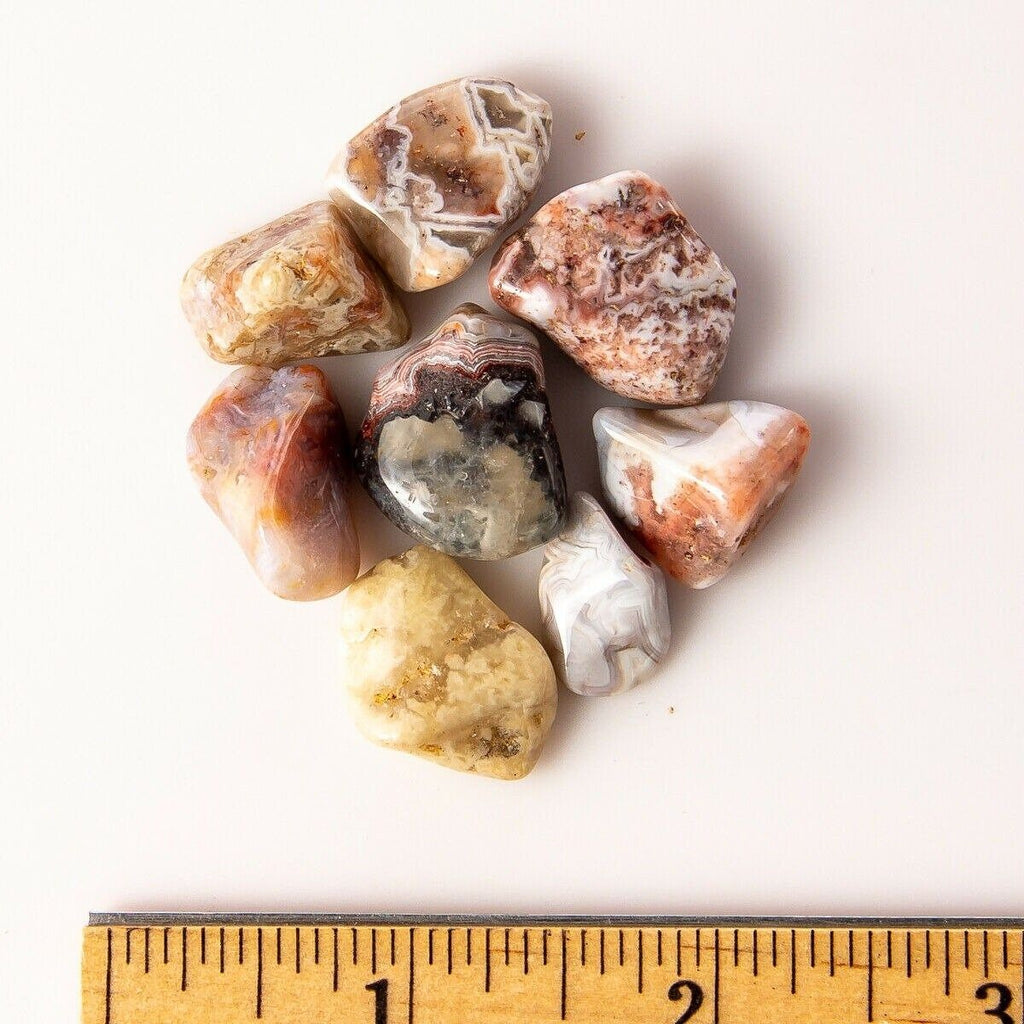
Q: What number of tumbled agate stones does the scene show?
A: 8